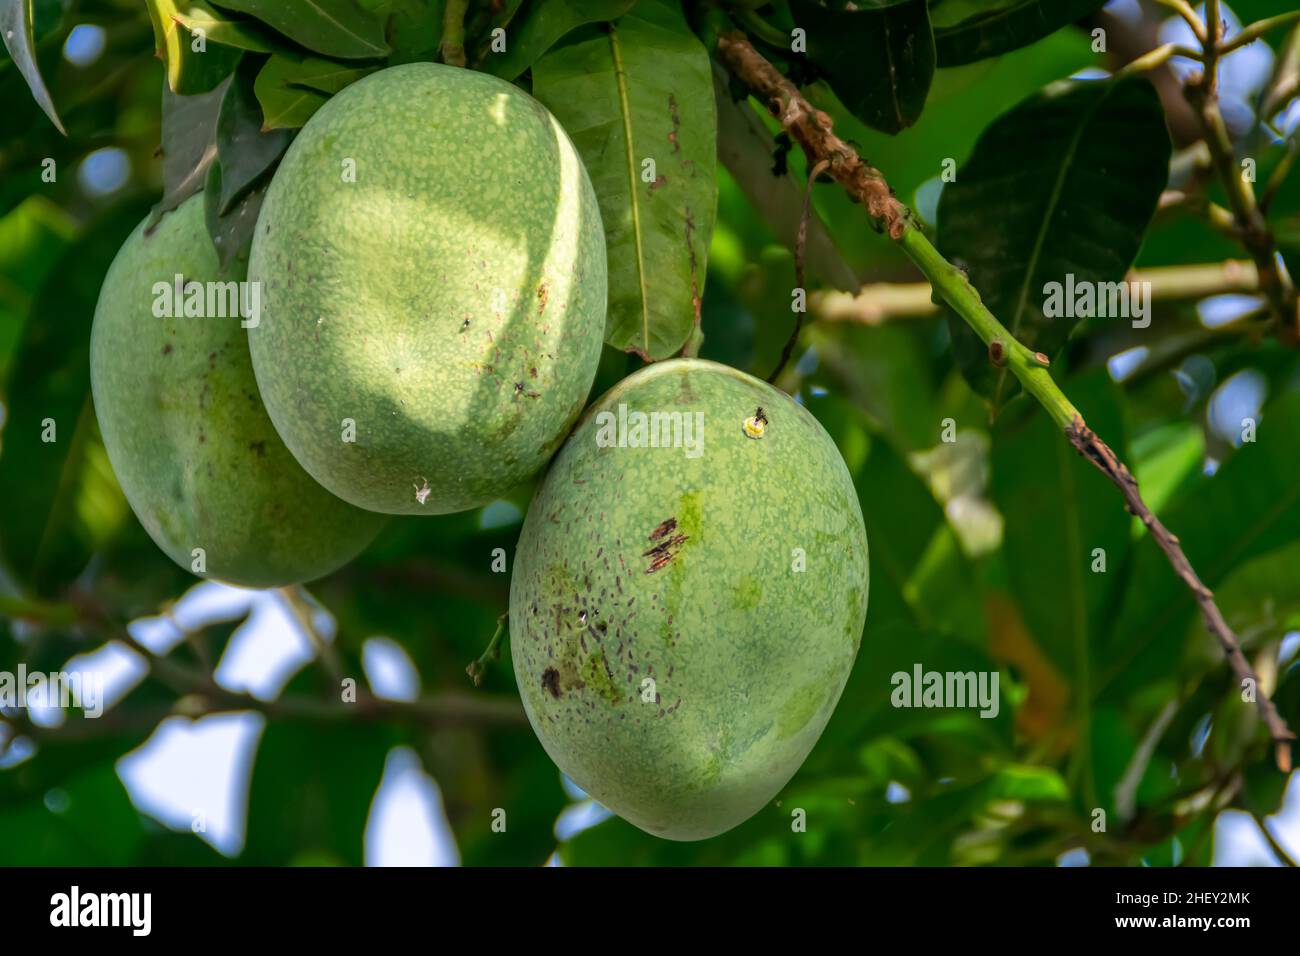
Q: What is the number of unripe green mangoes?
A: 3